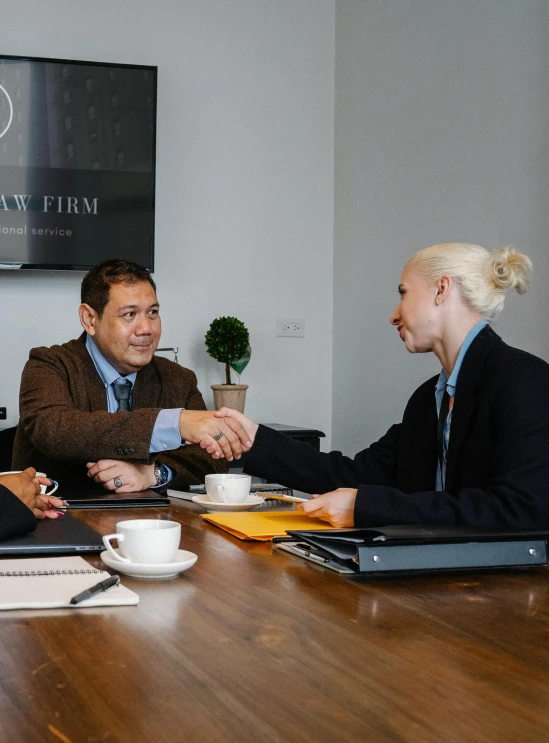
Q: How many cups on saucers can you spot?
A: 2